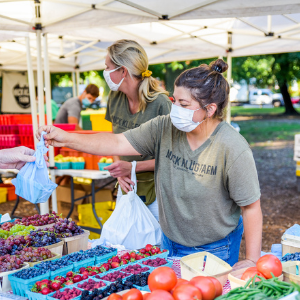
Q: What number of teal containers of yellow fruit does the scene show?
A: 3